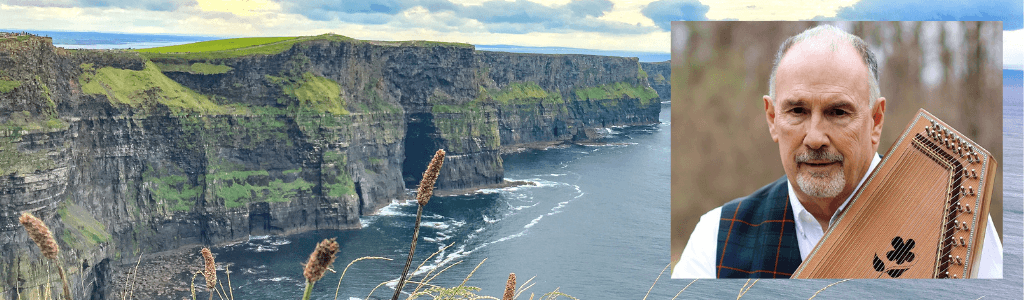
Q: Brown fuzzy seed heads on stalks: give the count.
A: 5